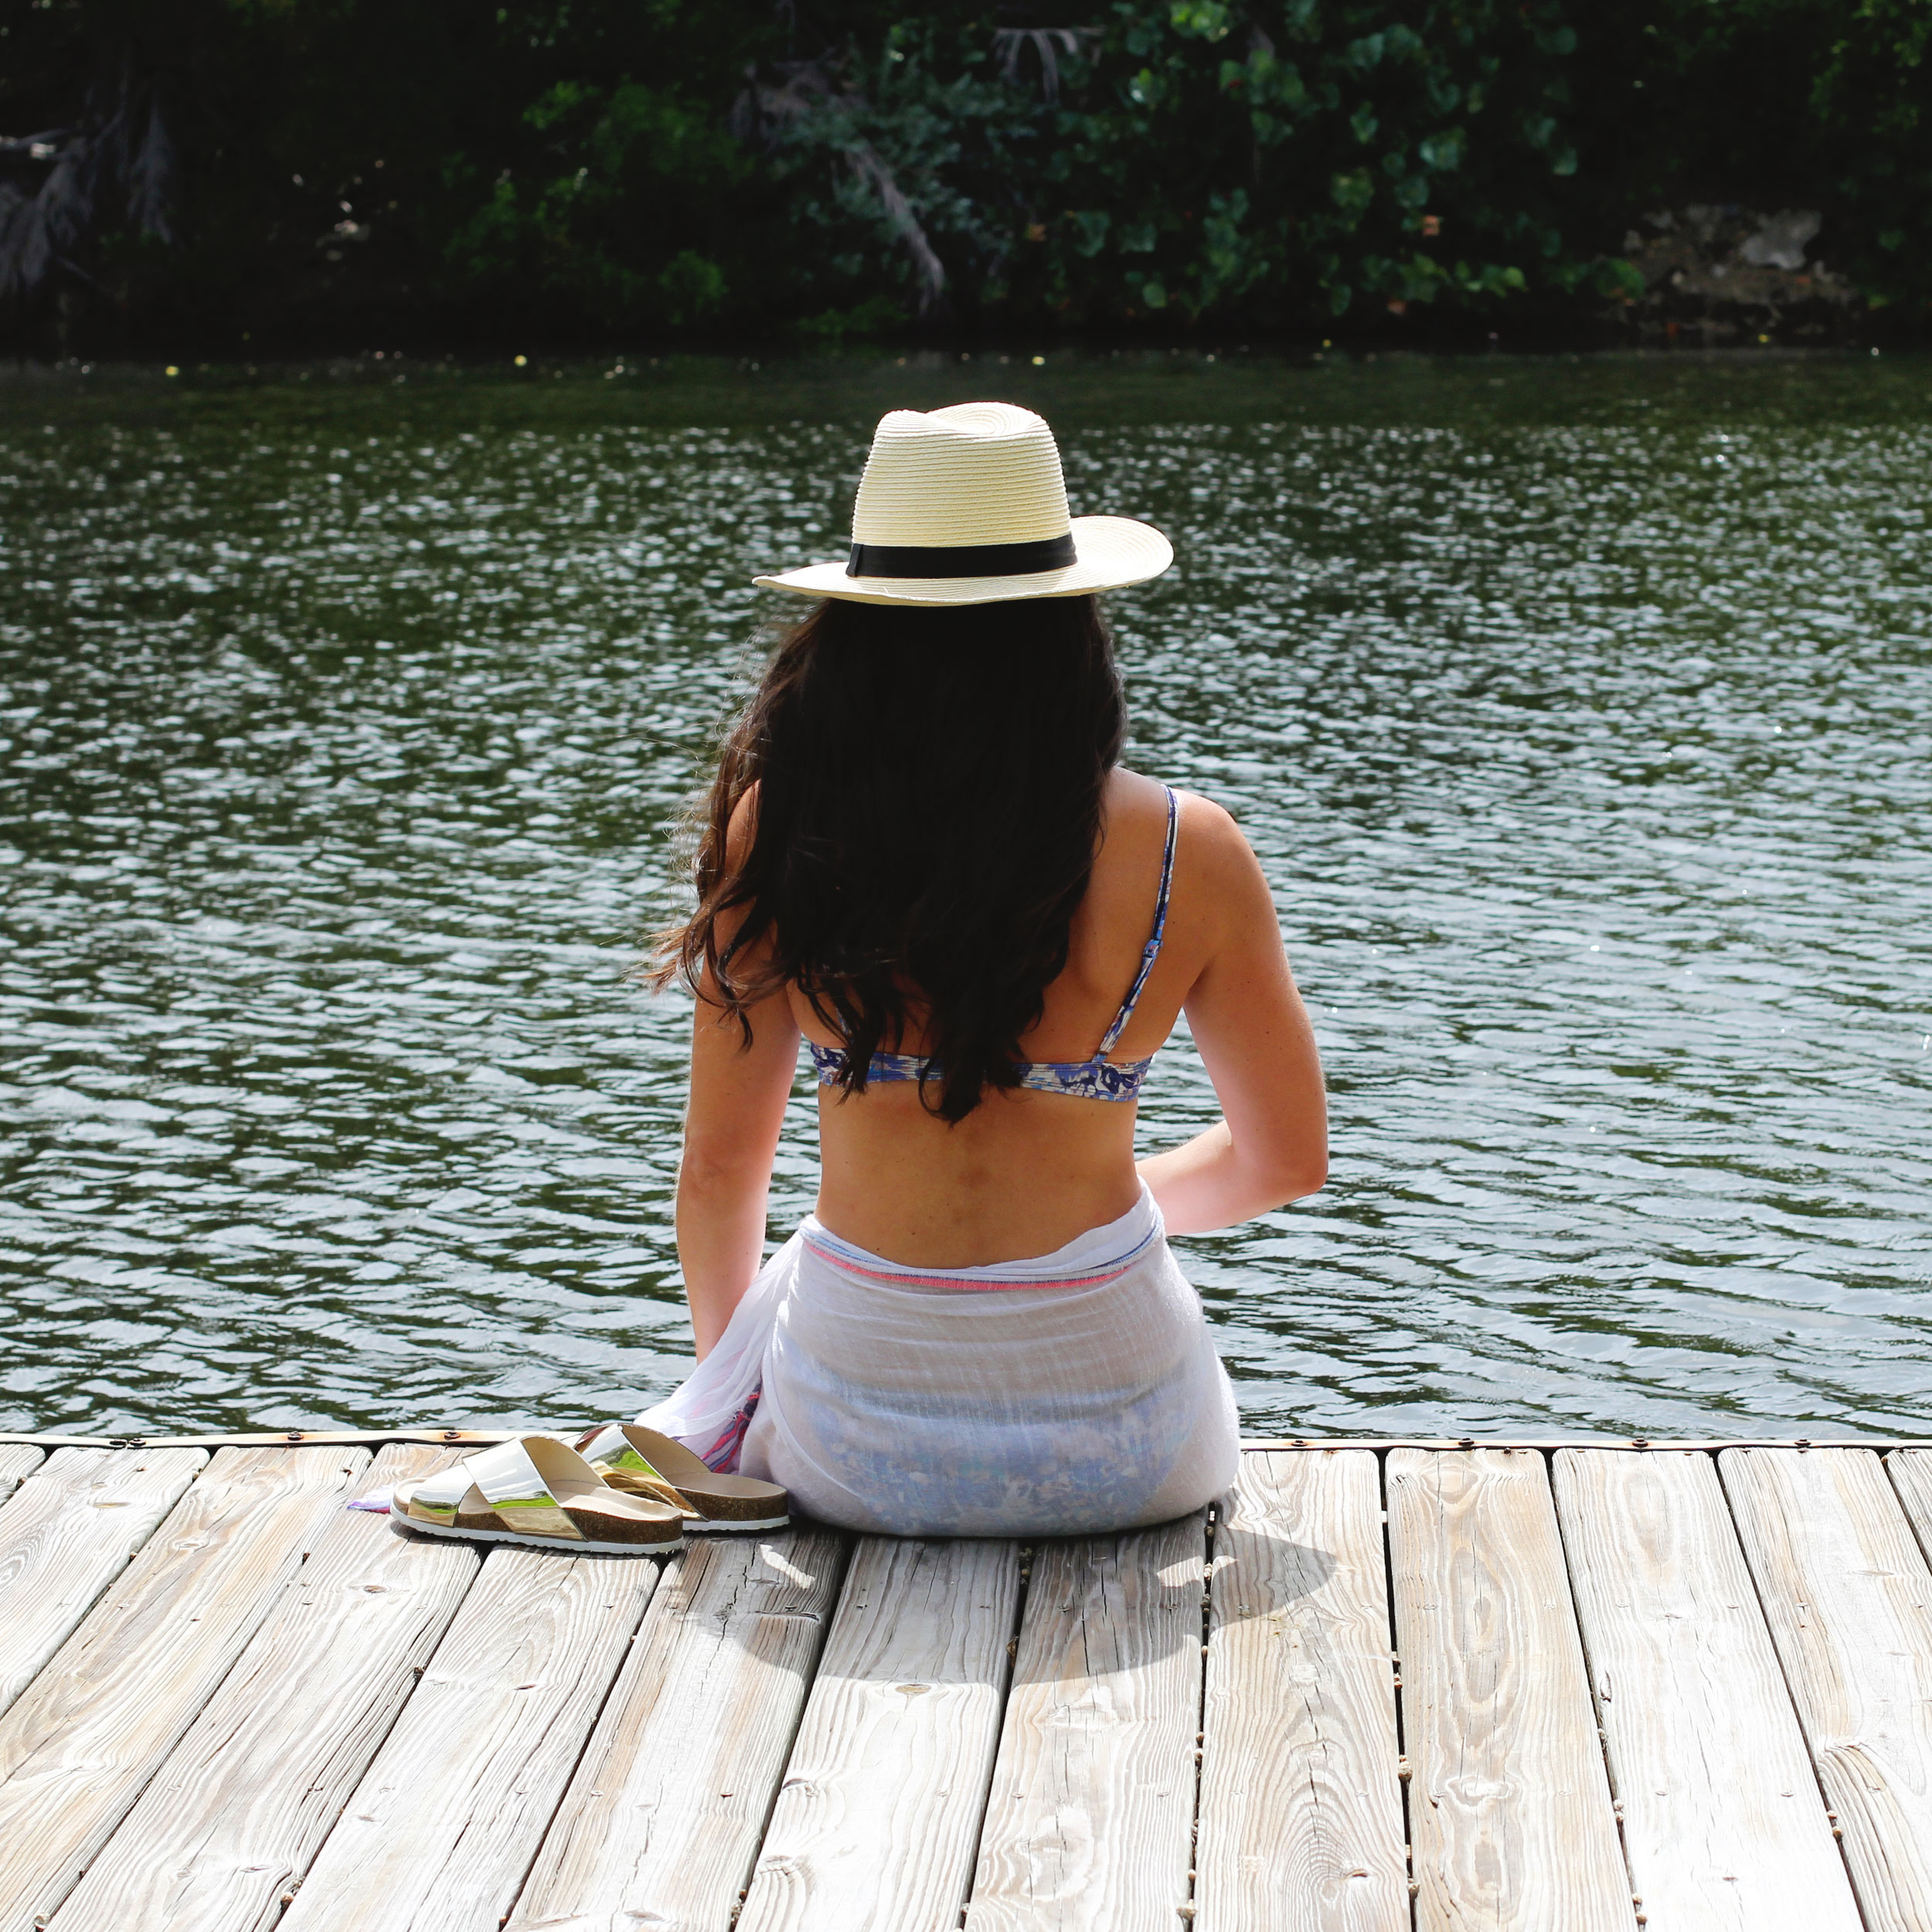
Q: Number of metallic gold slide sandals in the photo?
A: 2